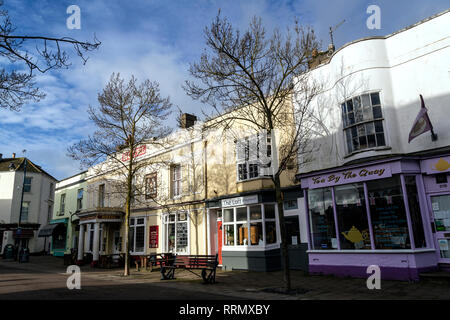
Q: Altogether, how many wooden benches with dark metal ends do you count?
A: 1